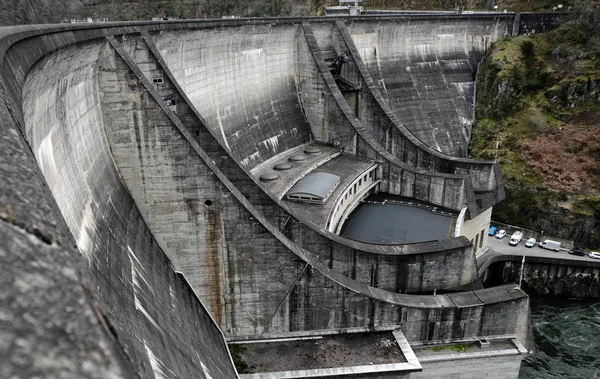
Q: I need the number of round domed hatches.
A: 4